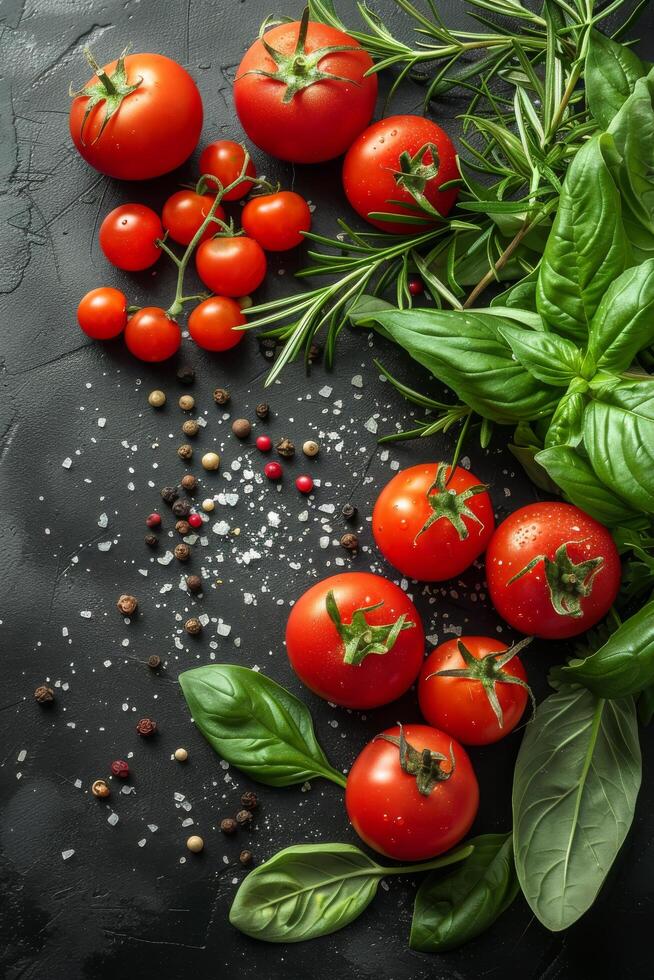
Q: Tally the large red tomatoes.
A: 8